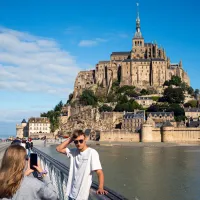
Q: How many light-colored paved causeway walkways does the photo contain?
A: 1